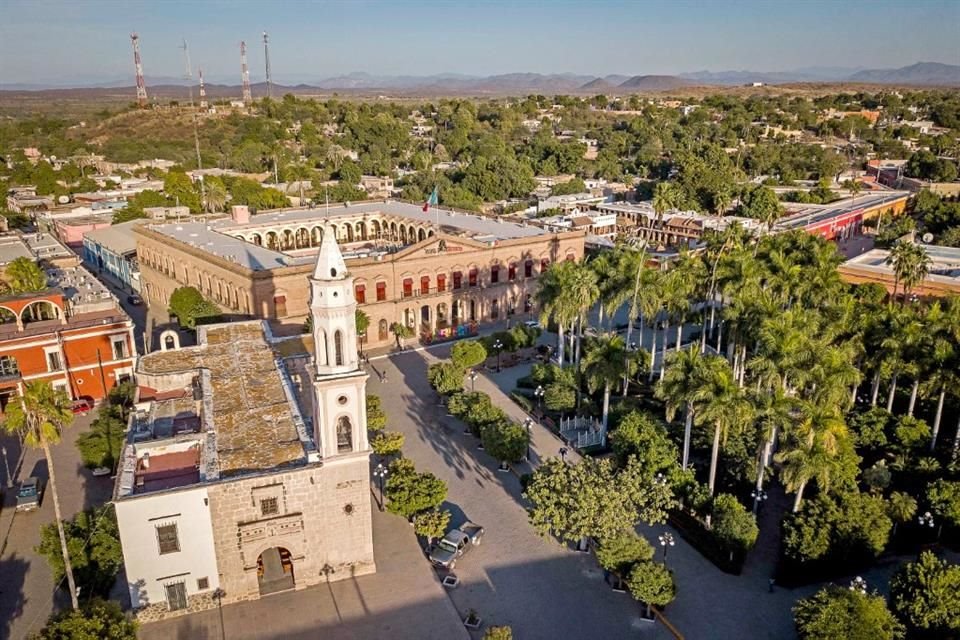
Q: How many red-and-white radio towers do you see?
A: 3